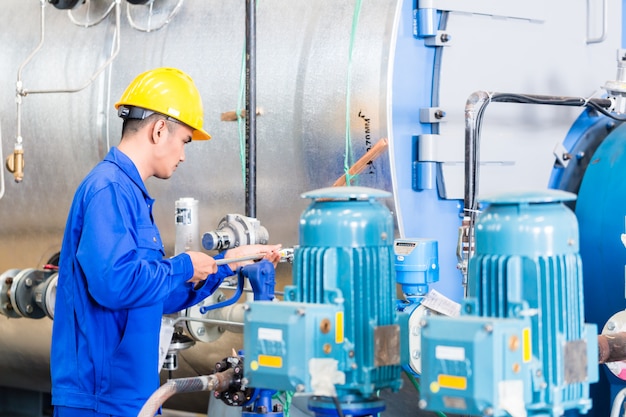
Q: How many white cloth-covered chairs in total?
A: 0